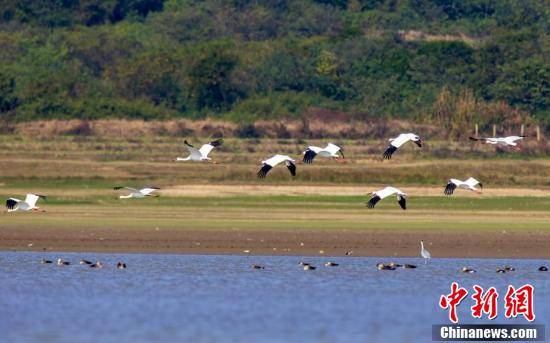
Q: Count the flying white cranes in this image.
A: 9